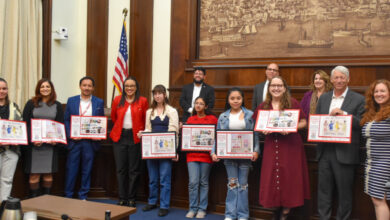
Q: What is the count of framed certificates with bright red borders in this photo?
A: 8